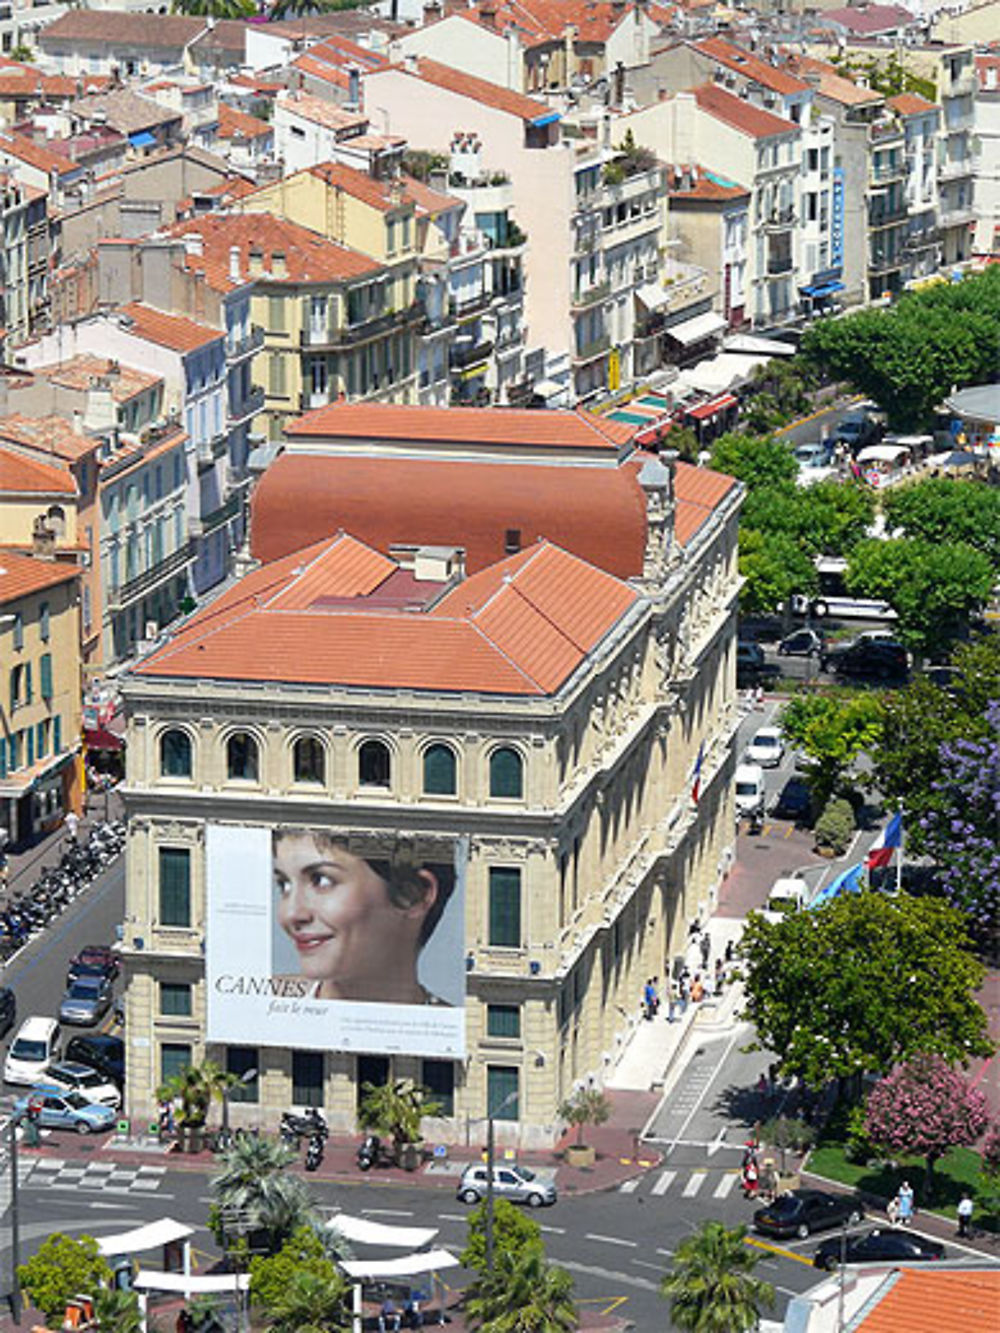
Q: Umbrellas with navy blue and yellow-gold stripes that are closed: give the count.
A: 0